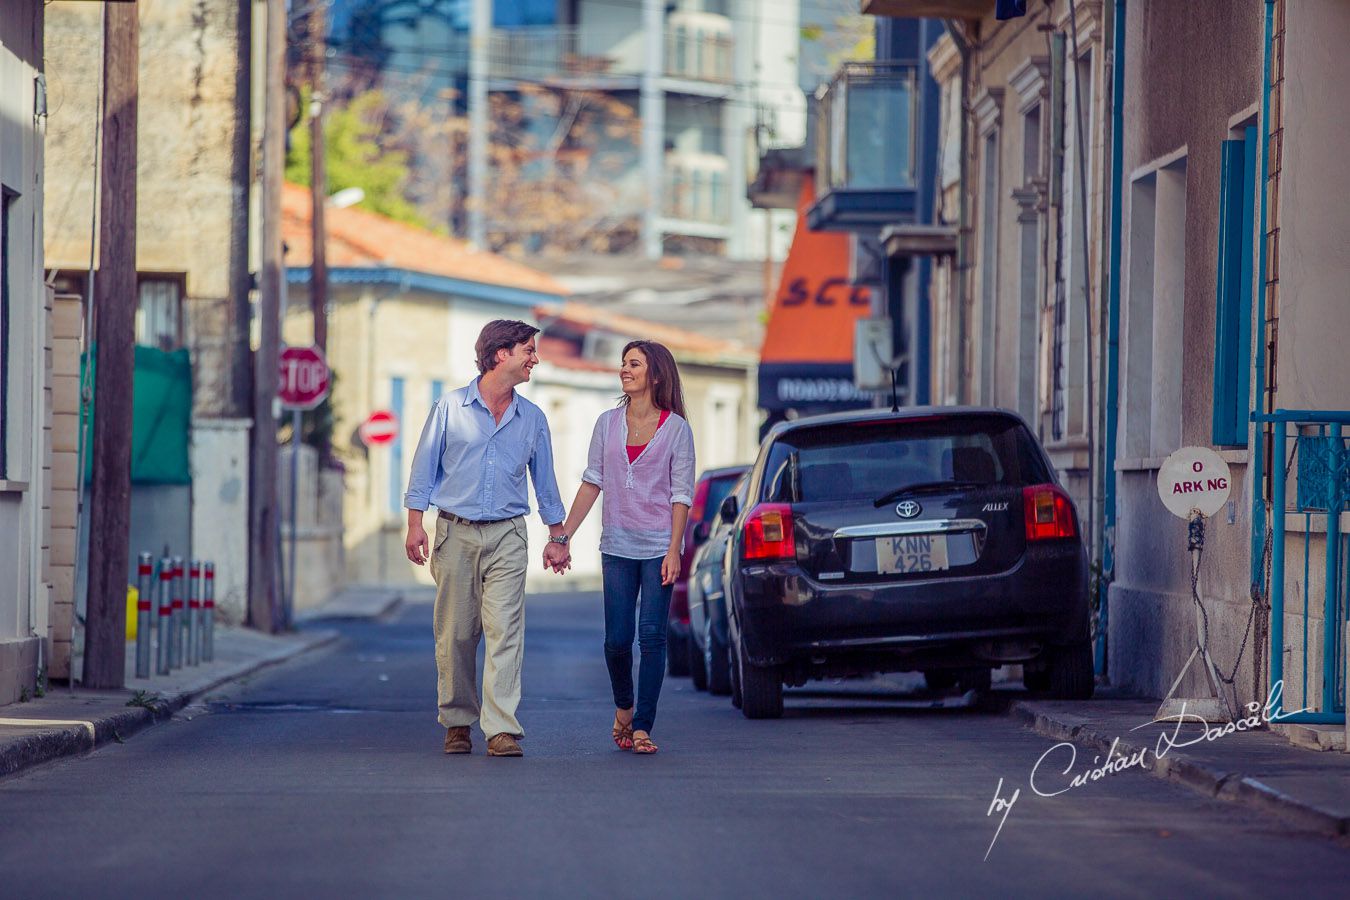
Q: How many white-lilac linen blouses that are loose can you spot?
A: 1